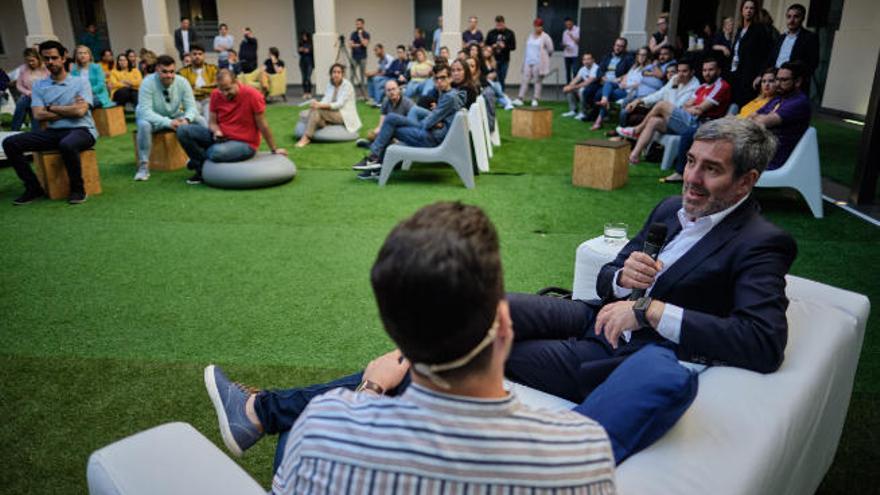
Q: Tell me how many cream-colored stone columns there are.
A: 5